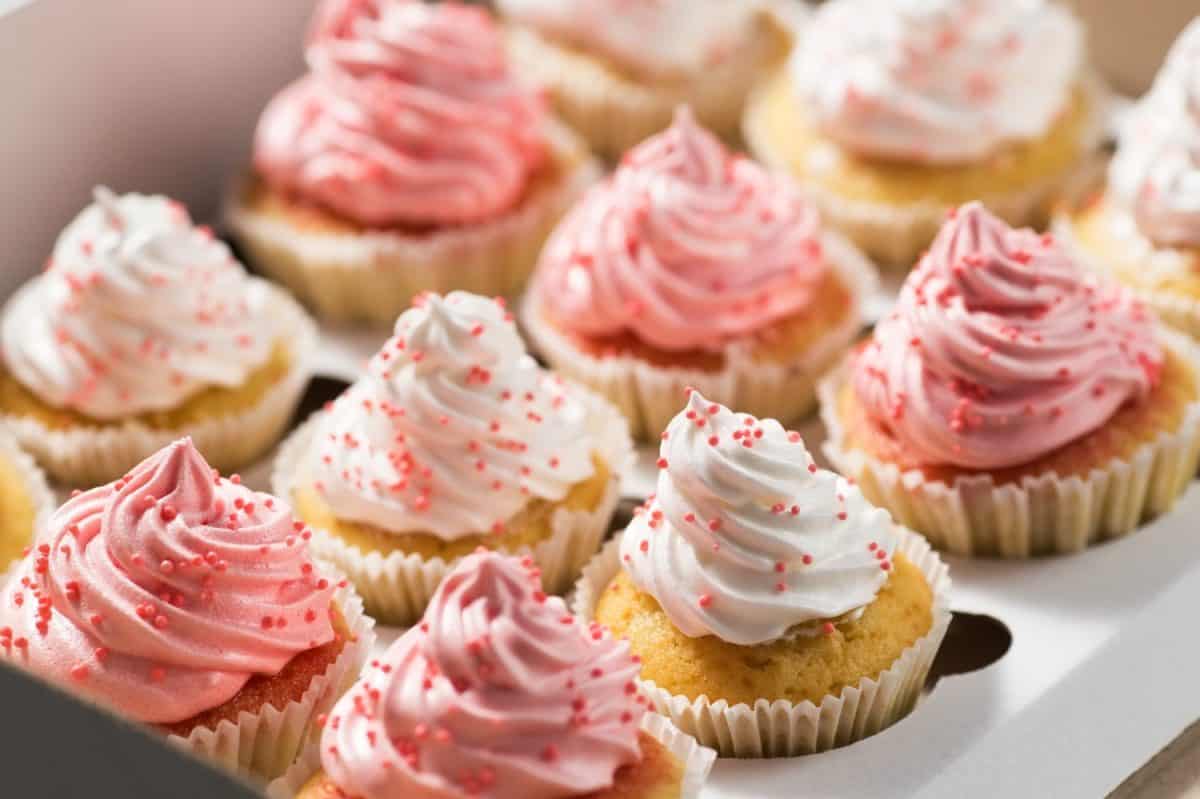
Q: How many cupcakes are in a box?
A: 12